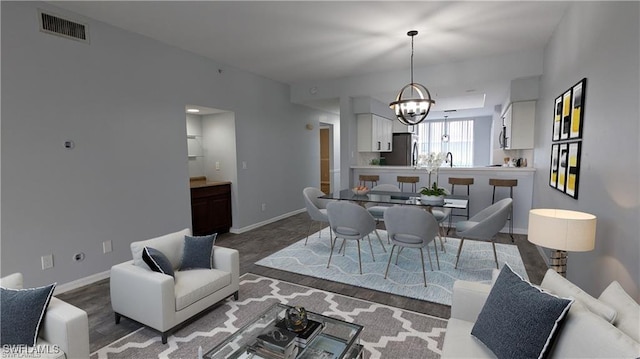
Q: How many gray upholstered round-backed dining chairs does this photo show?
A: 6